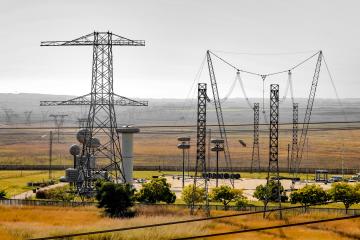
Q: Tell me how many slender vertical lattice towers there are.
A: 4